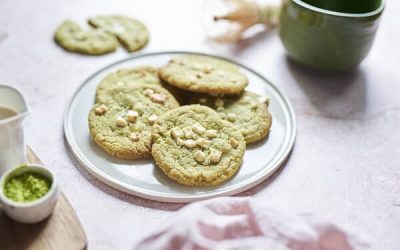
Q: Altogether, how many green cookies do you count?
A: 6